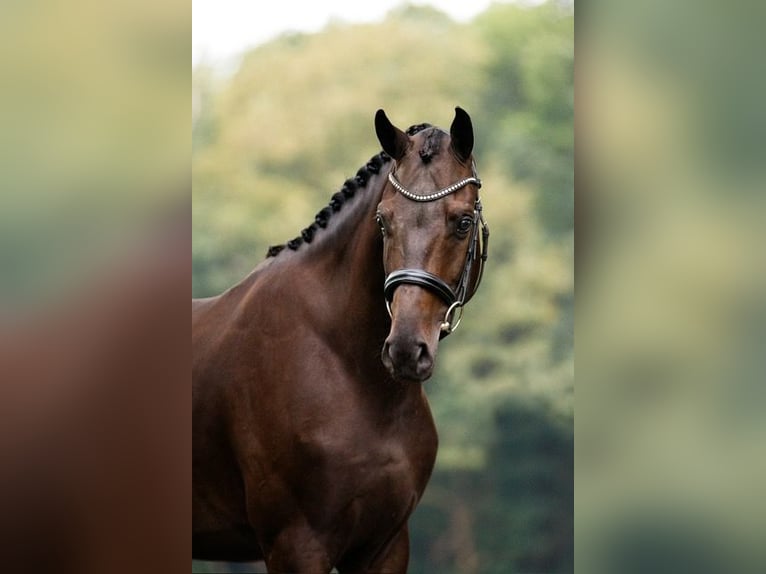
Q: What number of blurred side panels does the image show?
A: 2